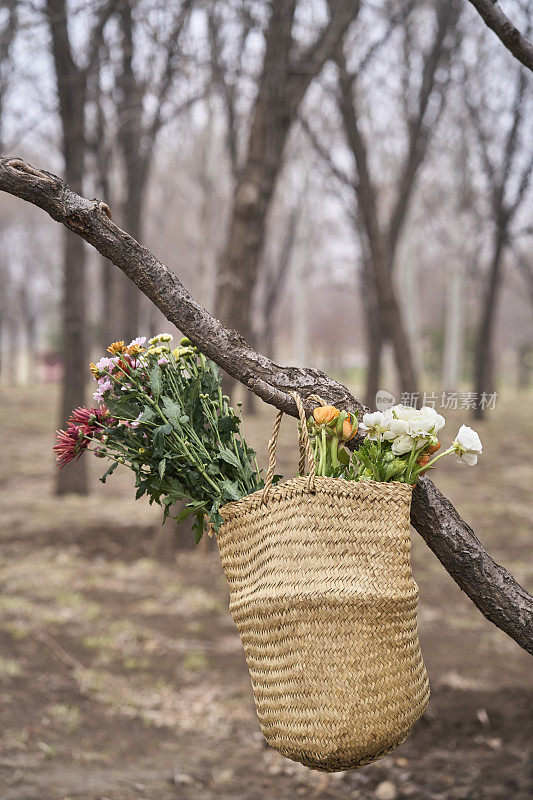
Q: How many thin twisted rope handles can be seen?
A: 2